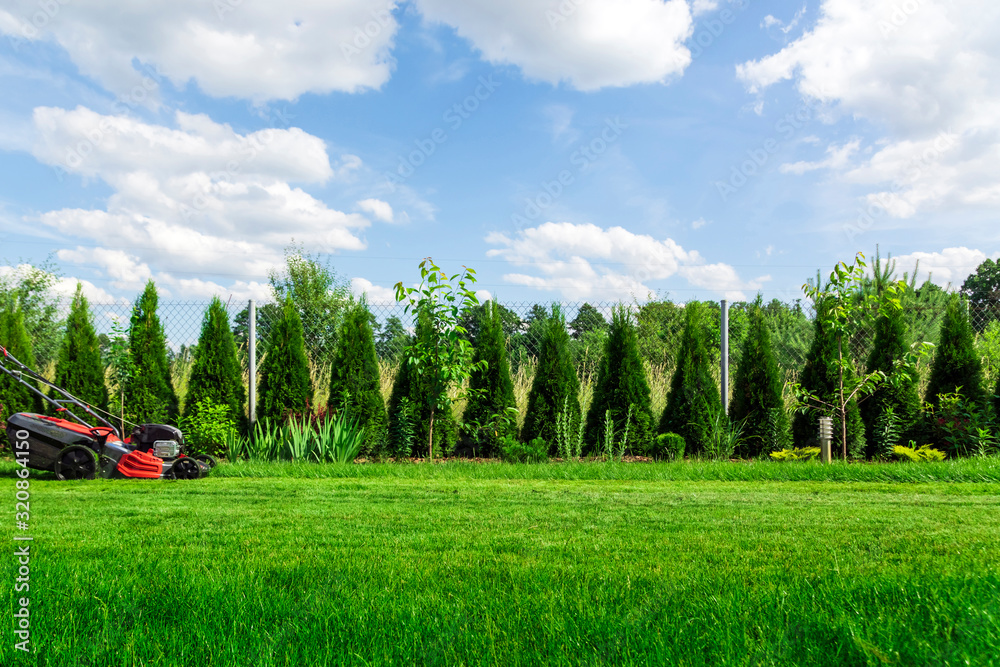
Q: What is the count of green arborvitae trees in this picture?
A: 15